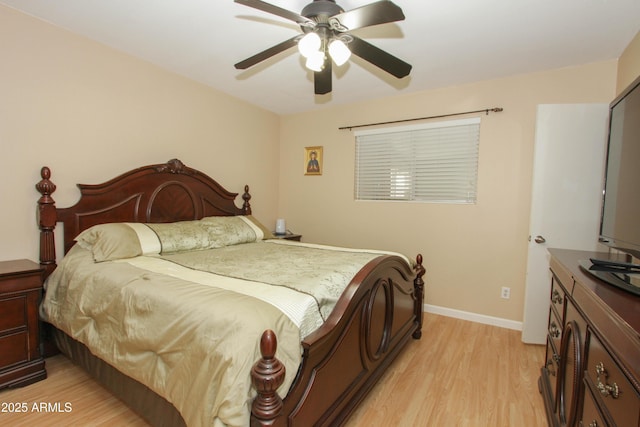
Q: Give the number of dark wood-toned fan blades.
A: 5